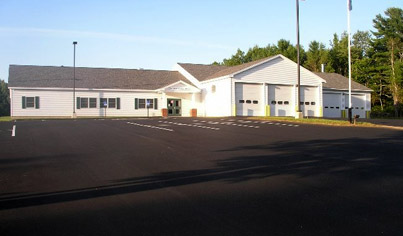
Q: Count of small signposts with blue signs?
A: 2